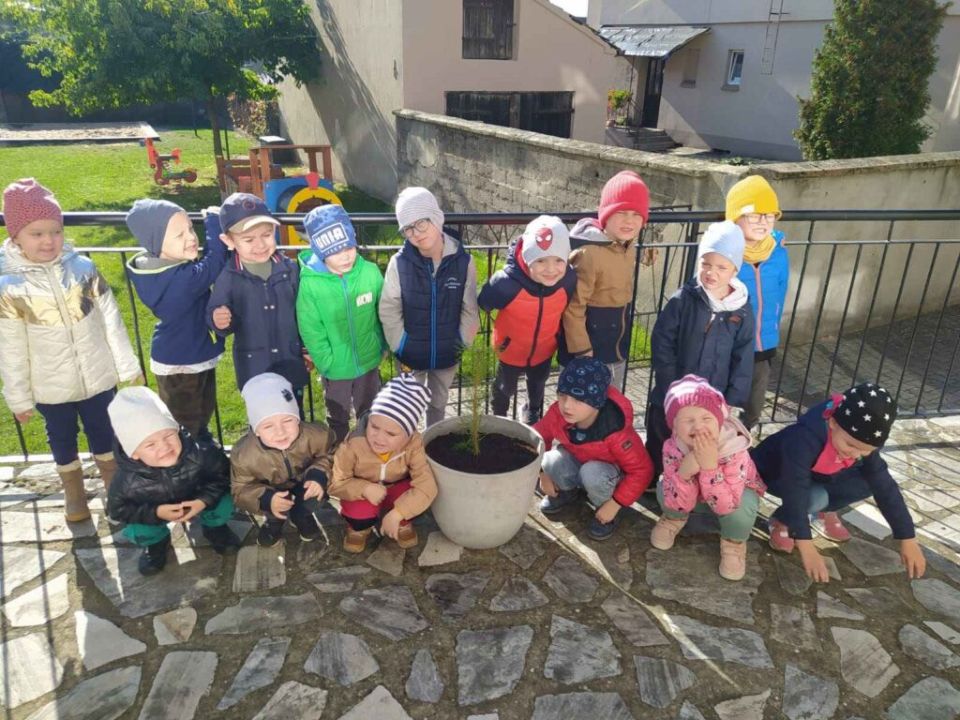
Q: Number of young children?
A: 15